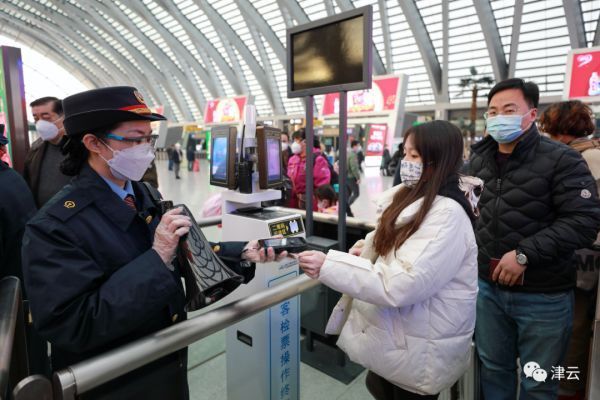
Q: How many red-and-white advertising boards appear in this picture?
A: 4